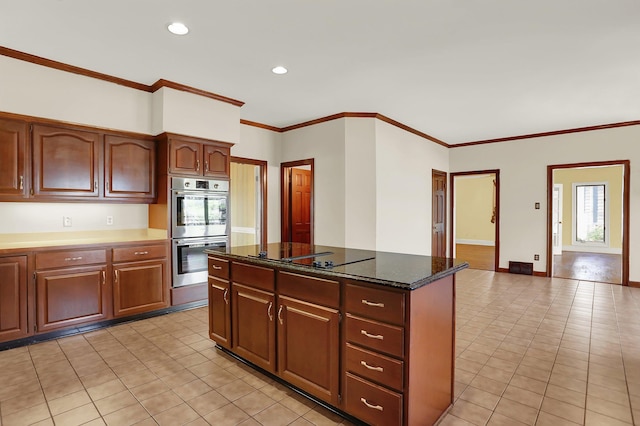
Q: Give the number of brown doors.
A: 2